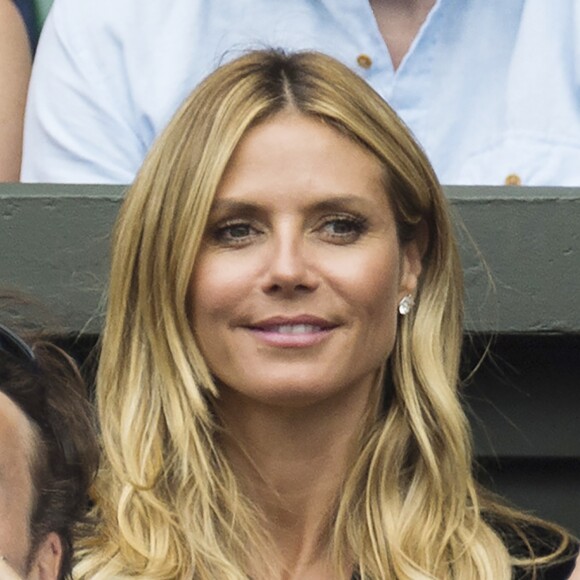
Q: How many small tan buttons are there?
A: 2